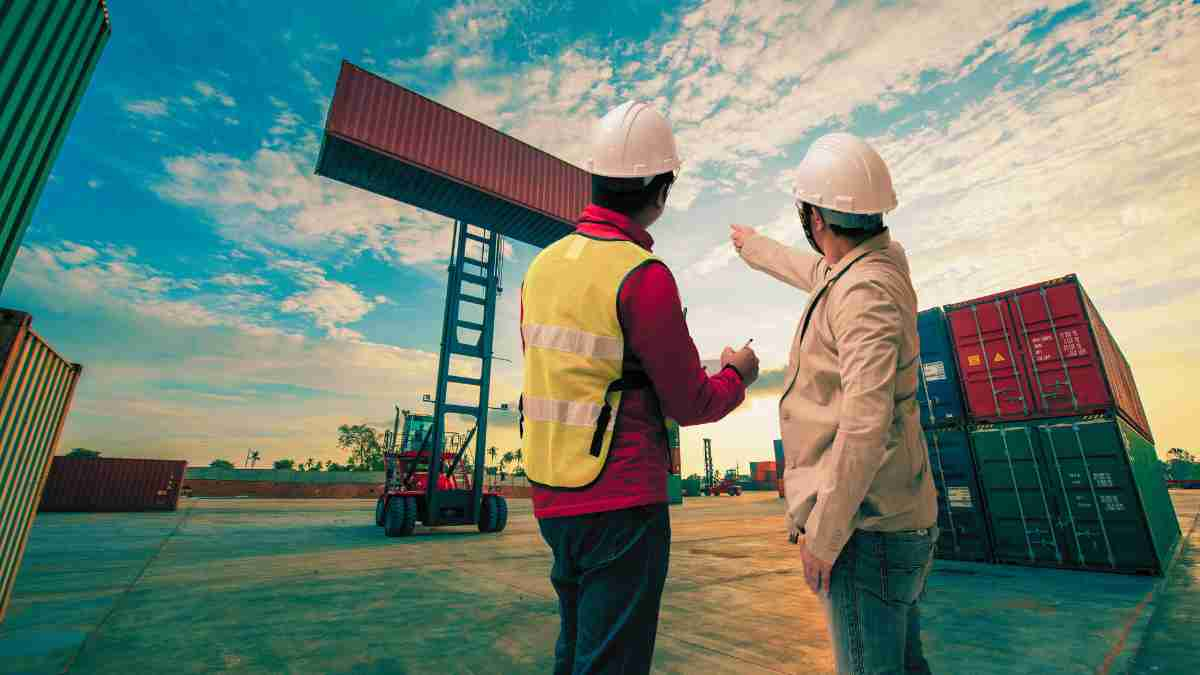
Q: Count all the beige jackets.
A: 1